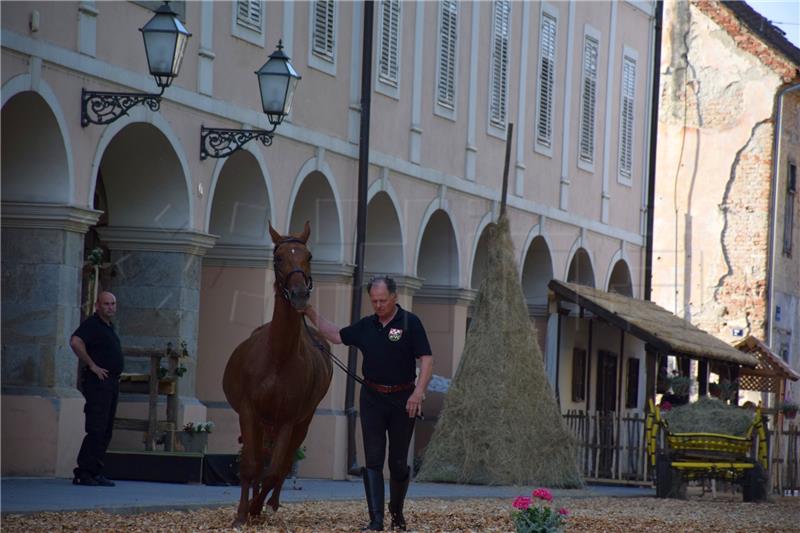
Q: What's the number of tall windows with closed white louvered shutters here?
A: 8